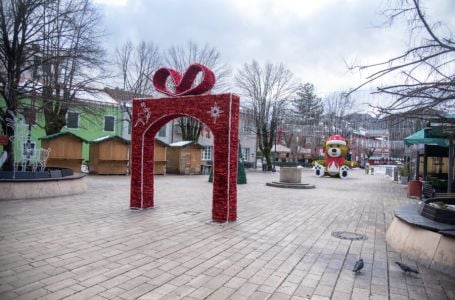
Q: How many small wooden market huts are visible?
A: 4